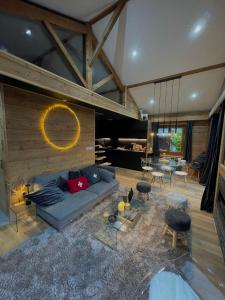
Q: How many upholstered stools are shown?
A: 3